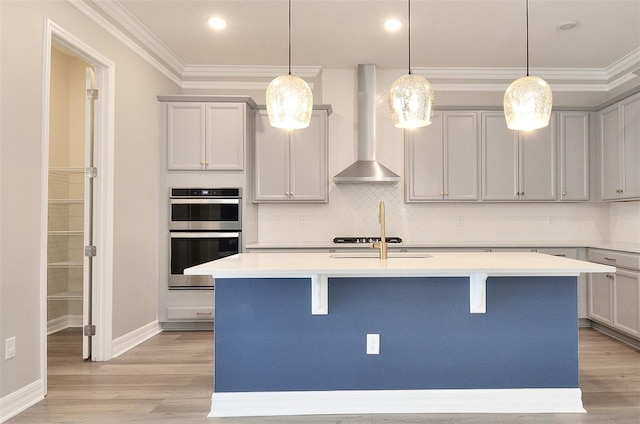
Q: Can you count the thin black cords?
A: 3